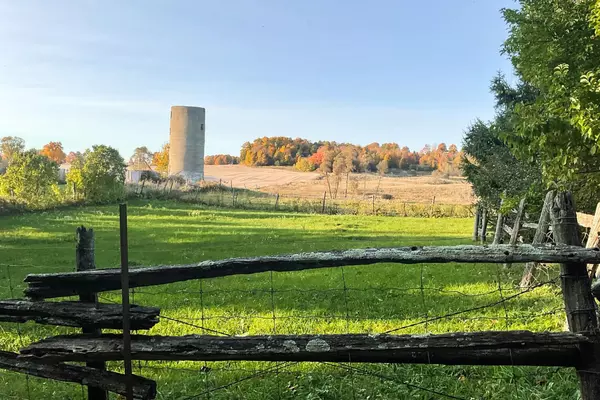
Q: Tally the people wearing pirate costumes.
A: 0